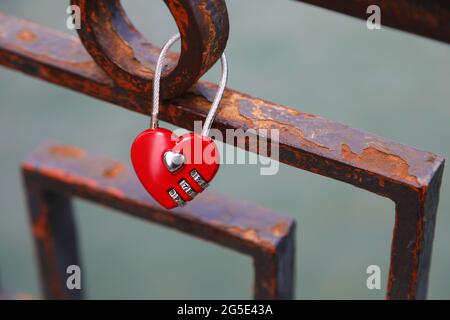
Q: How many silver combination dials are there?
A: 3